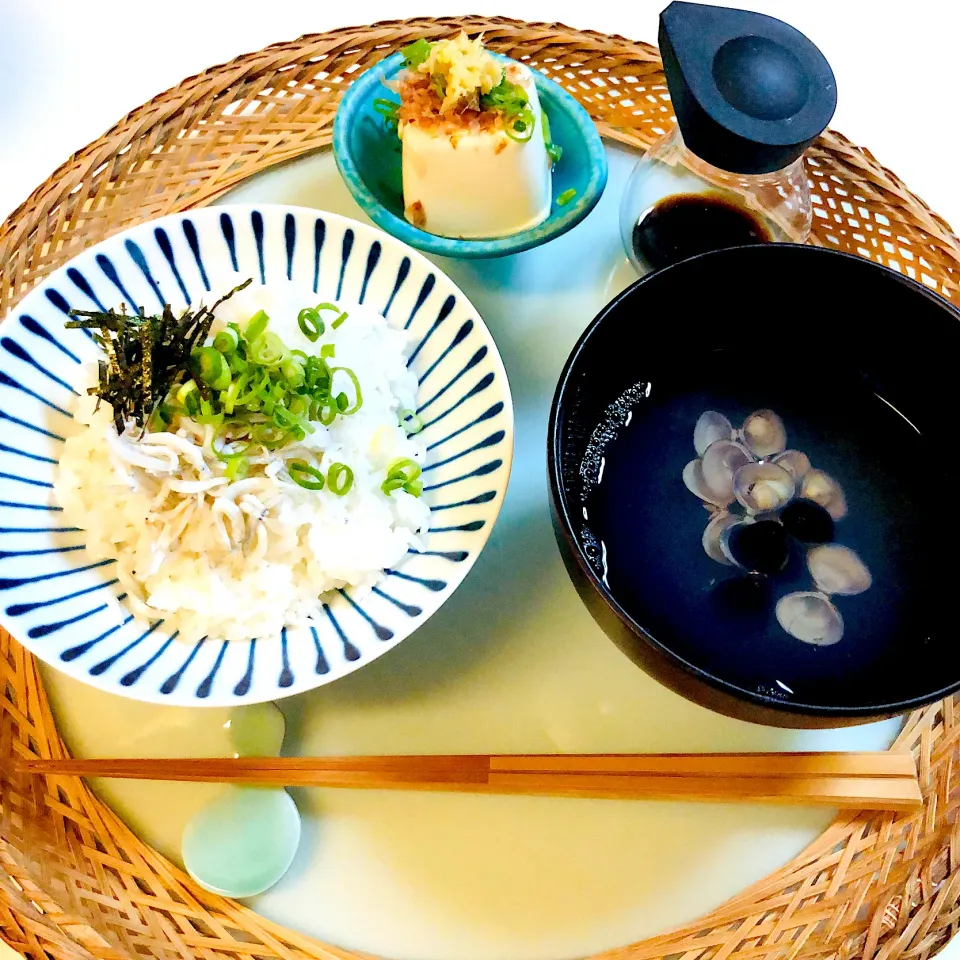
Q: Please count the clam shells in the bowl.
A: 13